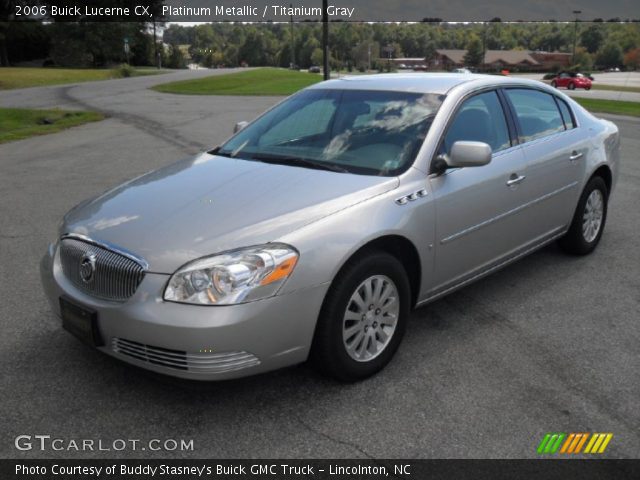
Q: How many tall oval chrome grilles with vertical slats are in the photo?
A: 1